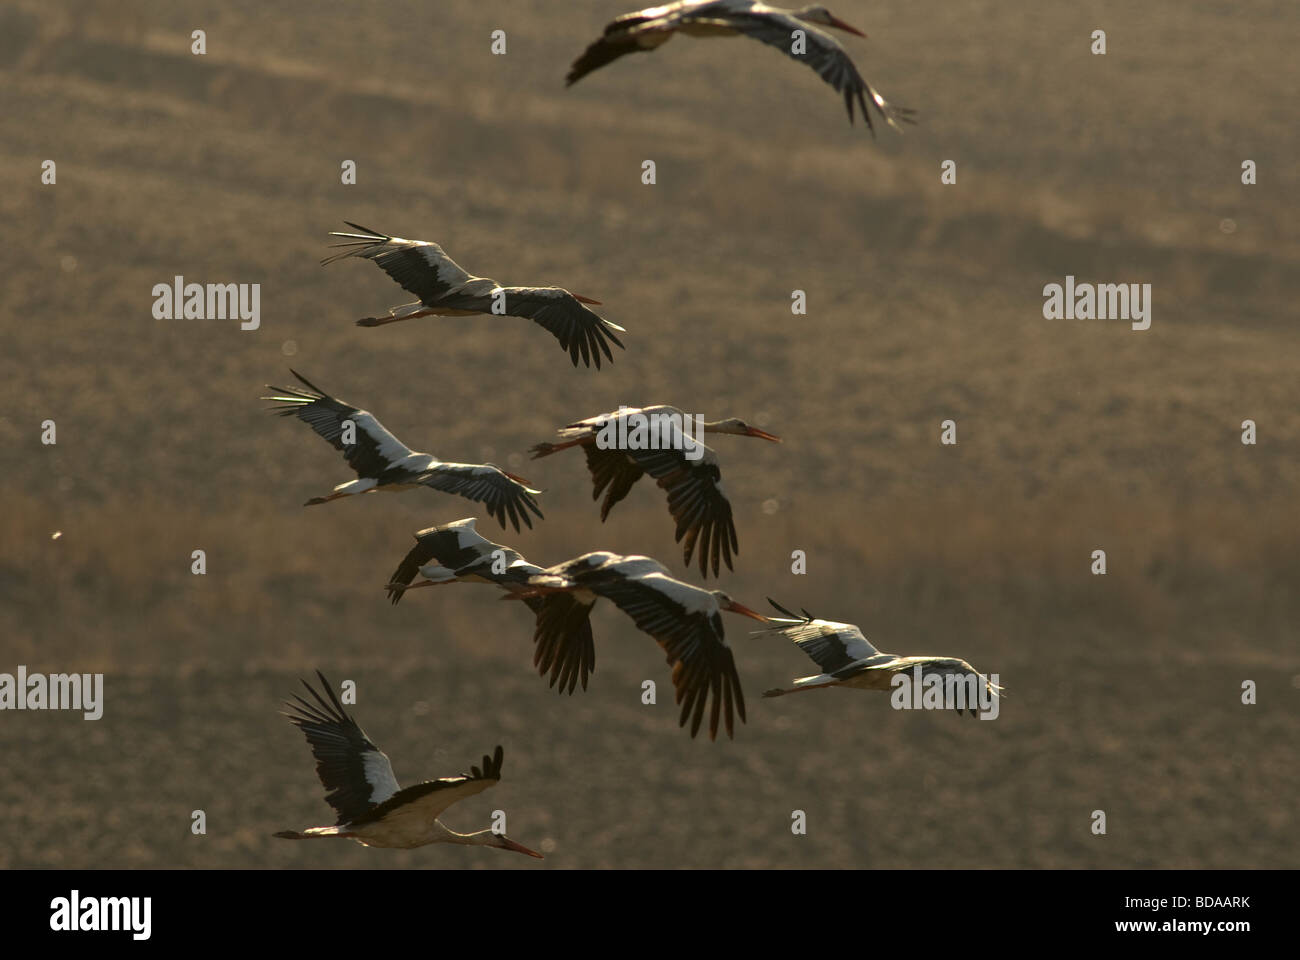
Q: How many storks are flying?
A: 8